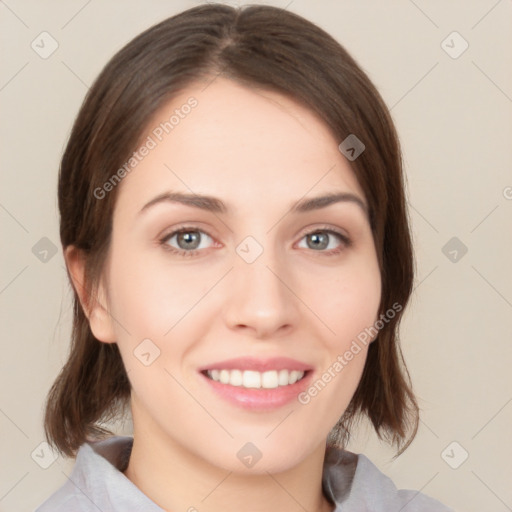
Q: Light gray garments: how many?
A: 1